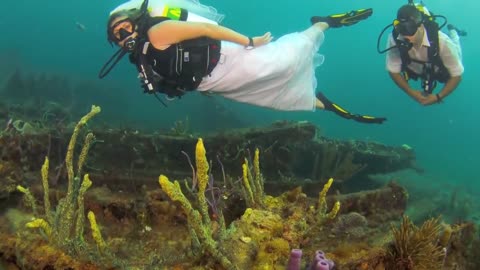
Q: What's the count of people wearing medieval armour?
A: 0